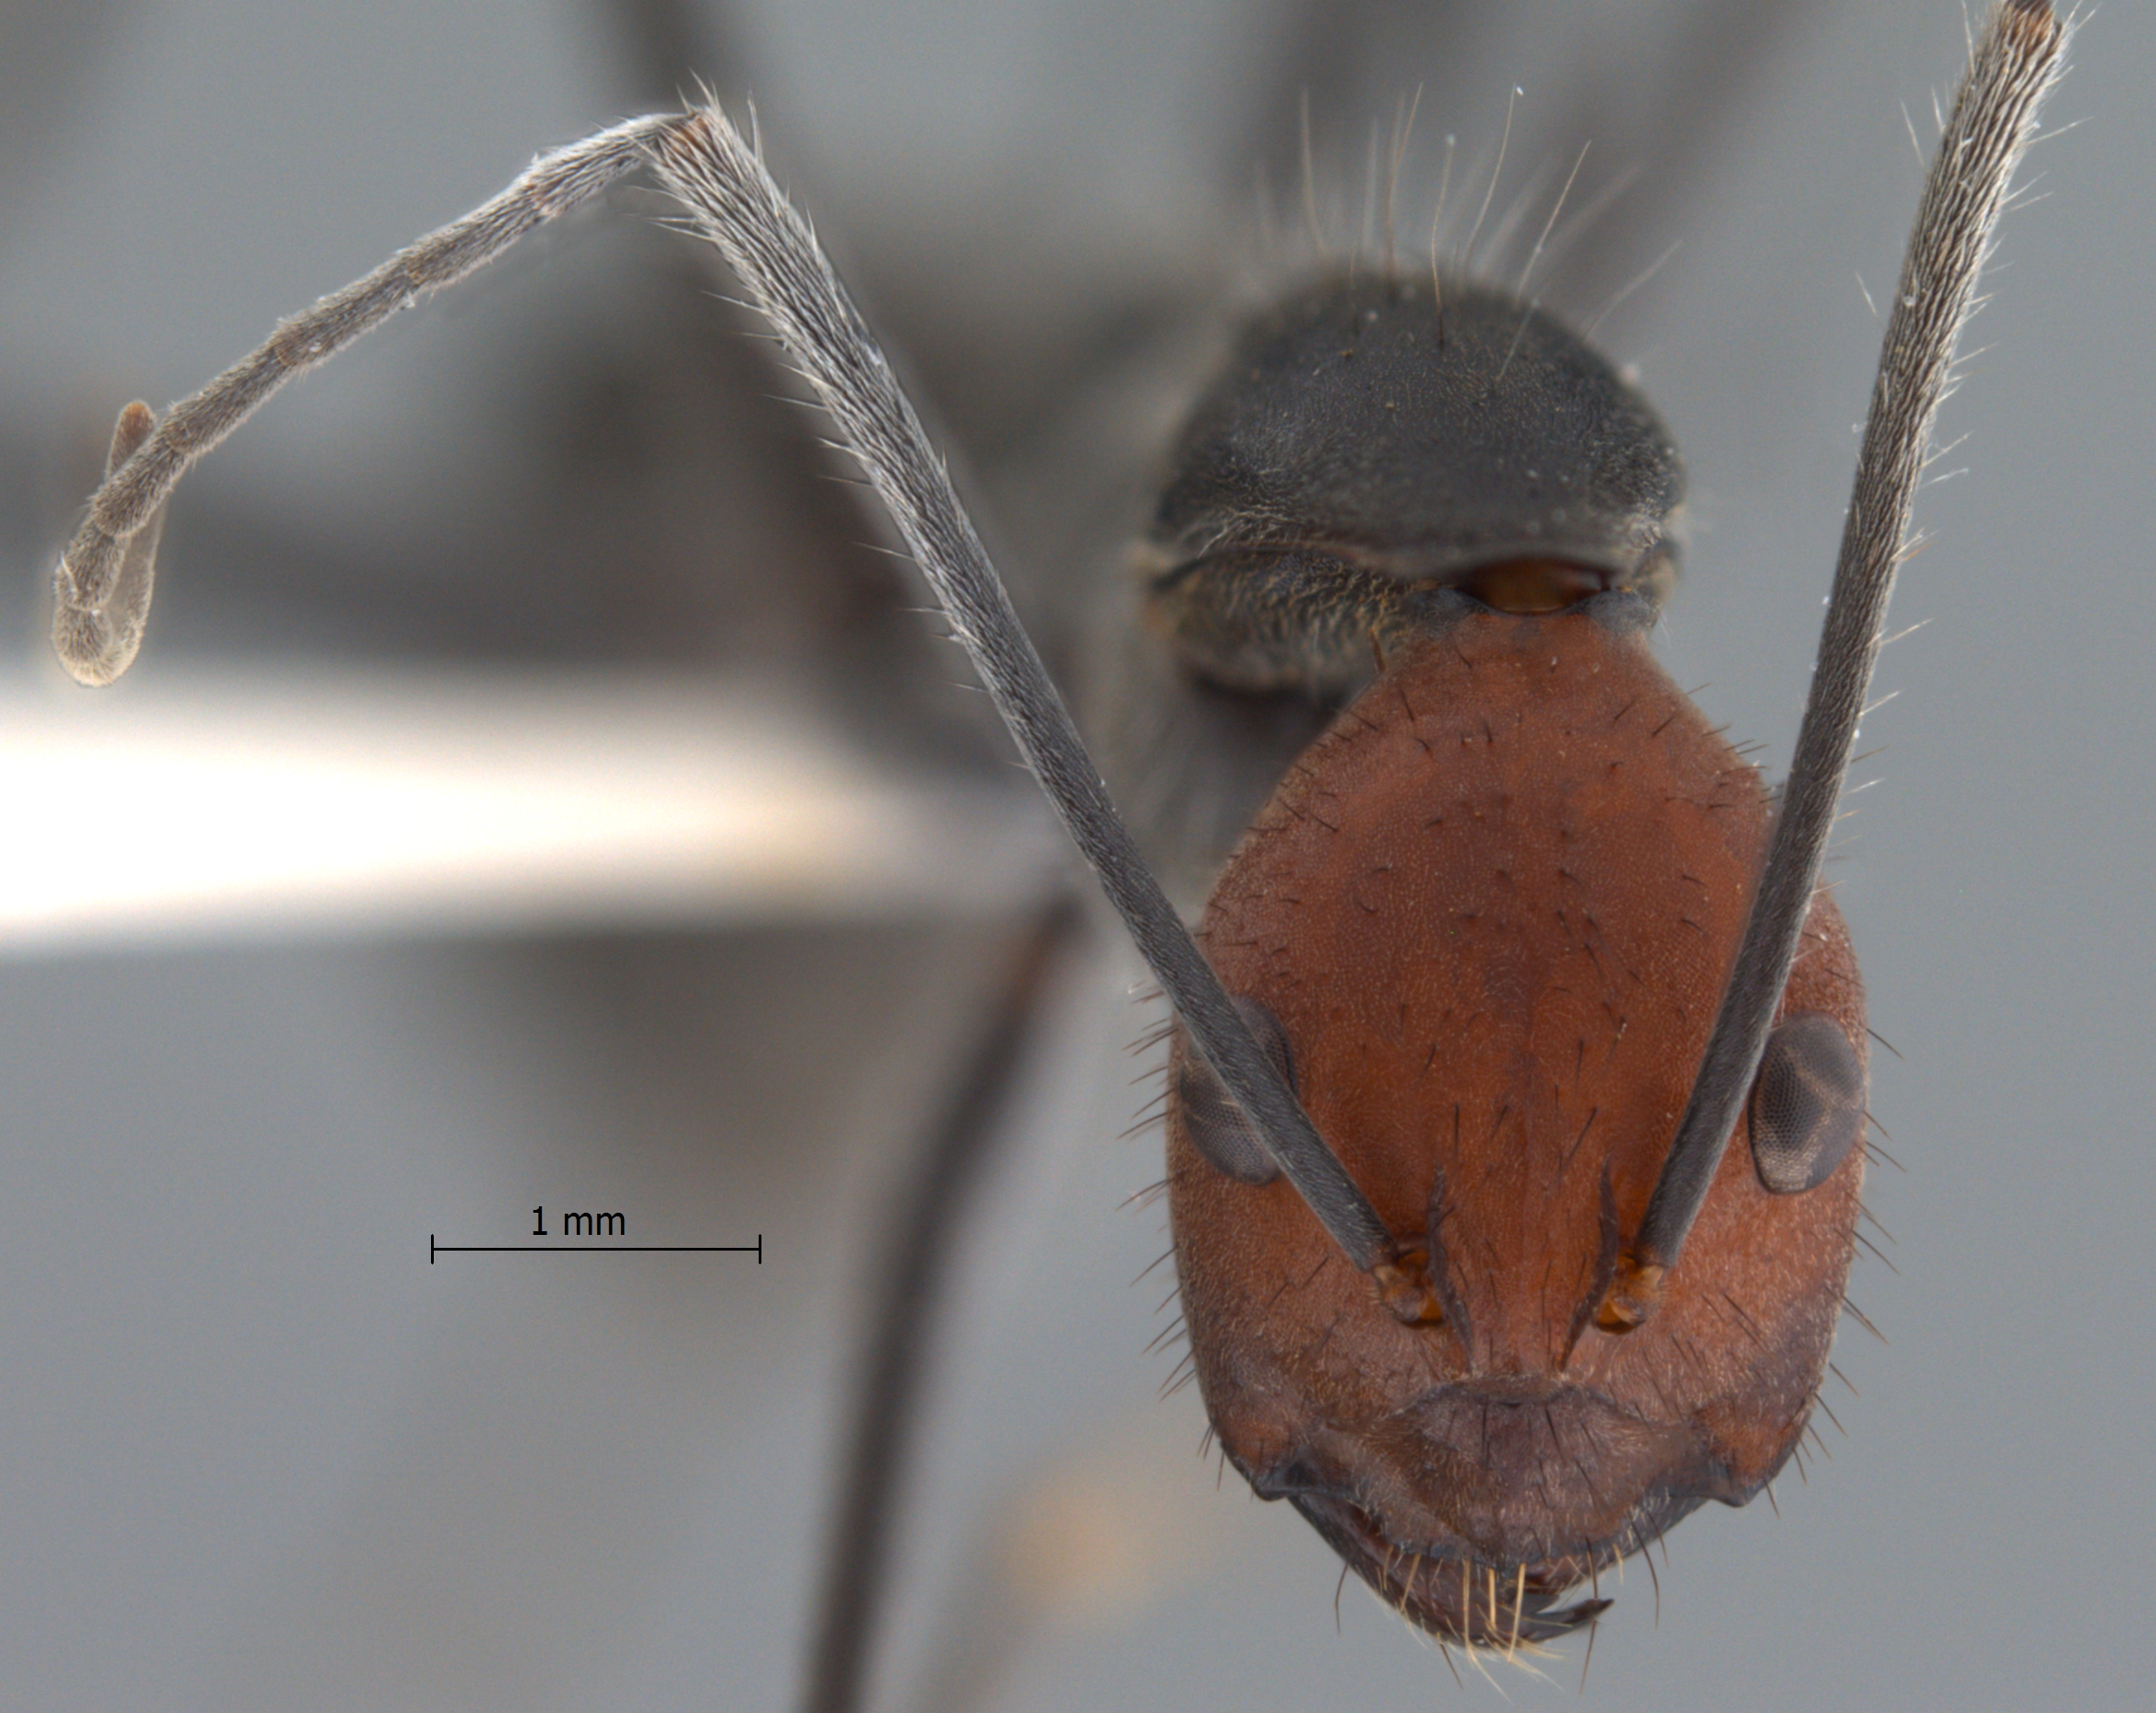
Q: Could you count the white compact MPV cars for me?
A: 0